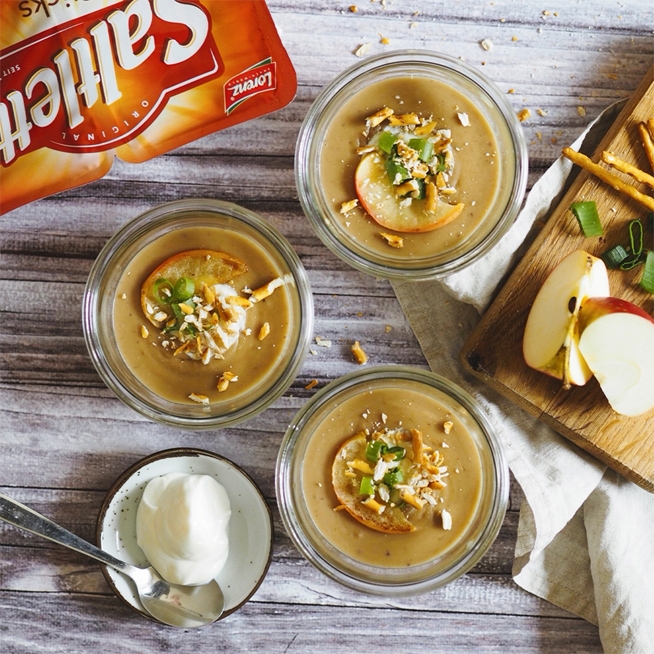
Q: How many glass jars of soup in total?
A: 3